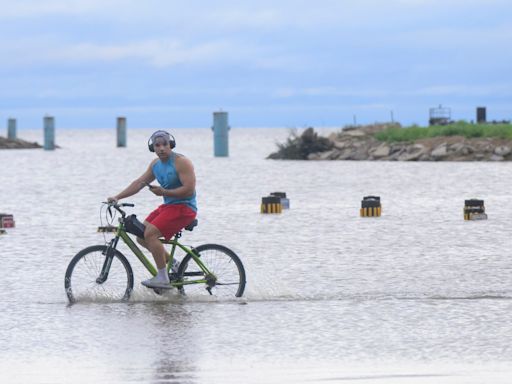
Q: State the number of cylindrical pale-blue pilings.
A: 4